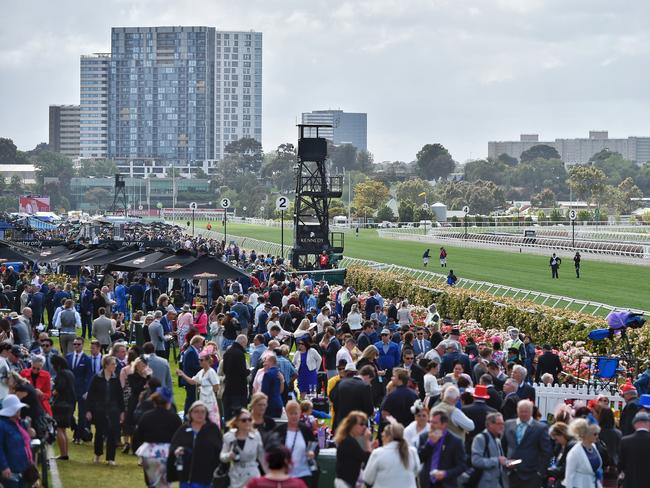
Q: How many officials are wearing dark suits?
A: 2